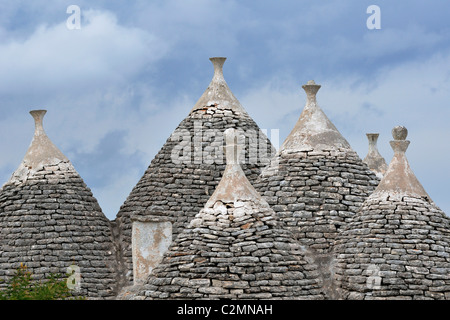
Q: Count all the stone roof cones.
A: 6